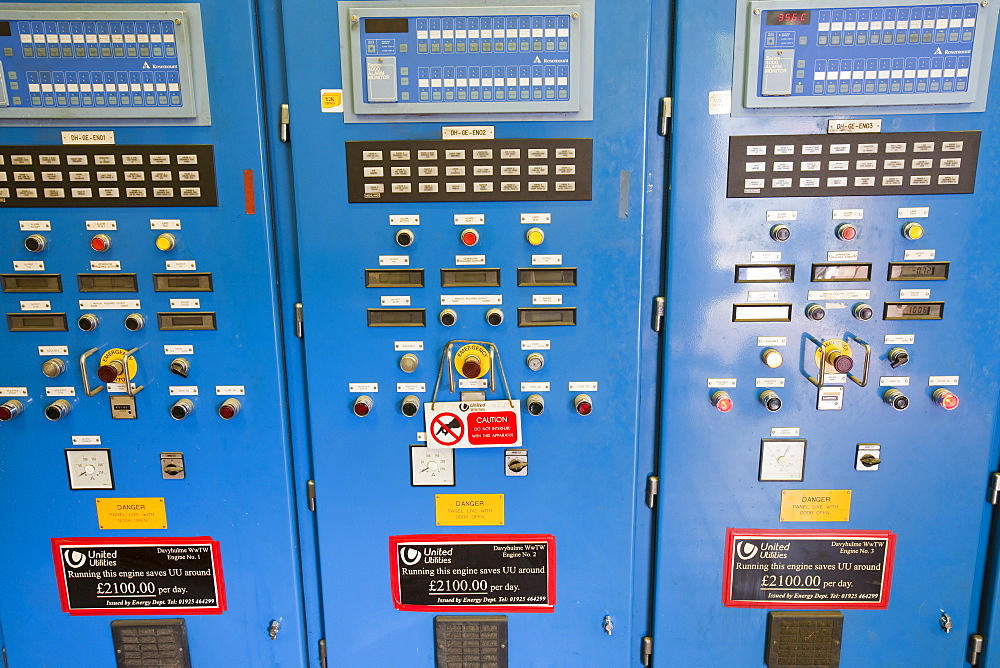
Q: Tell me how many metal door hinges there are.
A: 10